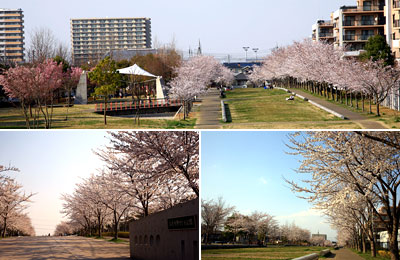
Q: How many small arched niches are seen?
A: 5